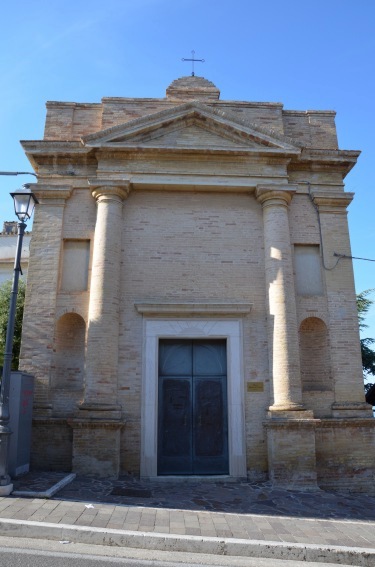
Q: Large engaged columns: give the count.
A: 2